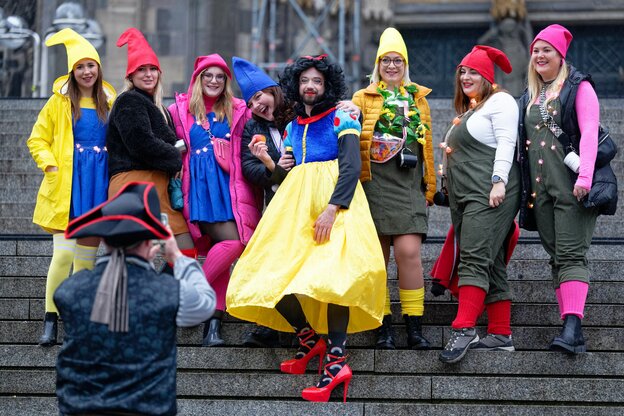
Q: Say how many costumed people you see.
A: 9